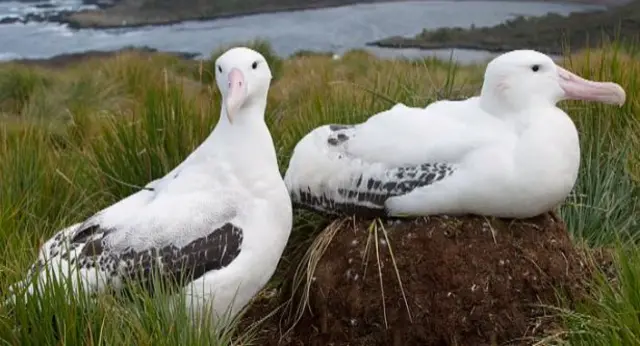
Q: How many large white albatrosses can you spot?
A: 2